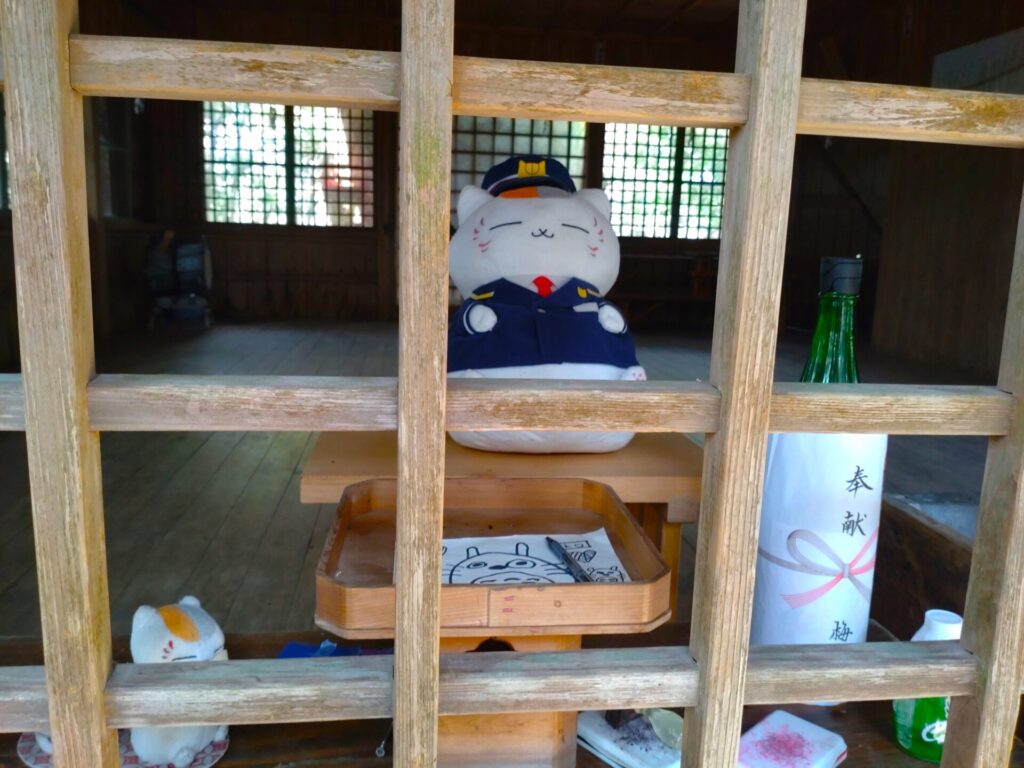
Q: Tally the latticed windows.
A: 3